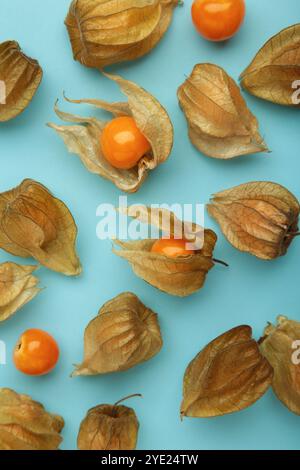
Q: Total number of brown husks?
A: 14